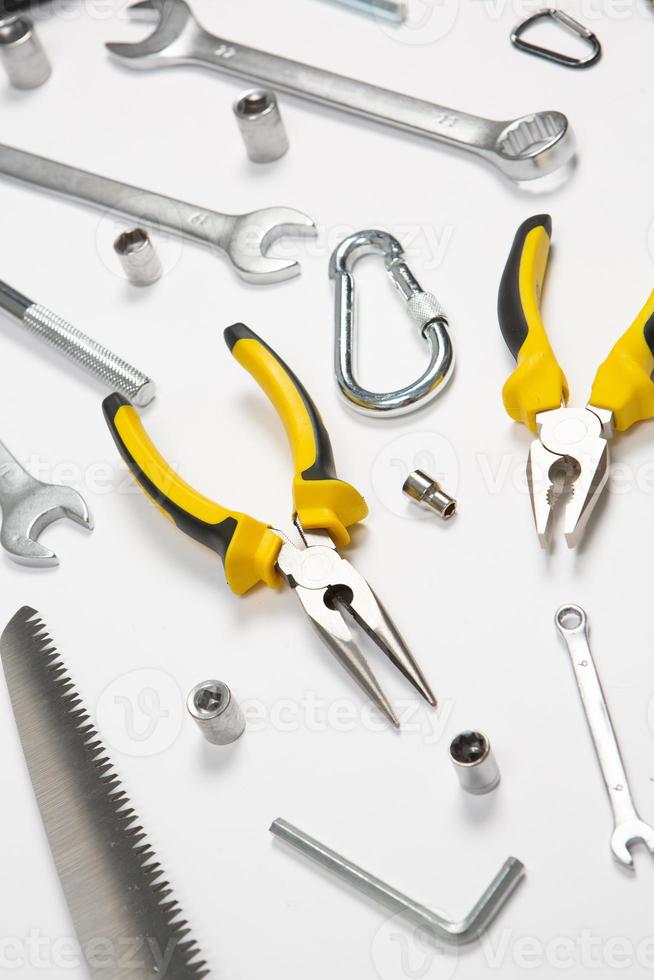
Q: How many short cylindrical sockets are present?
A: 6